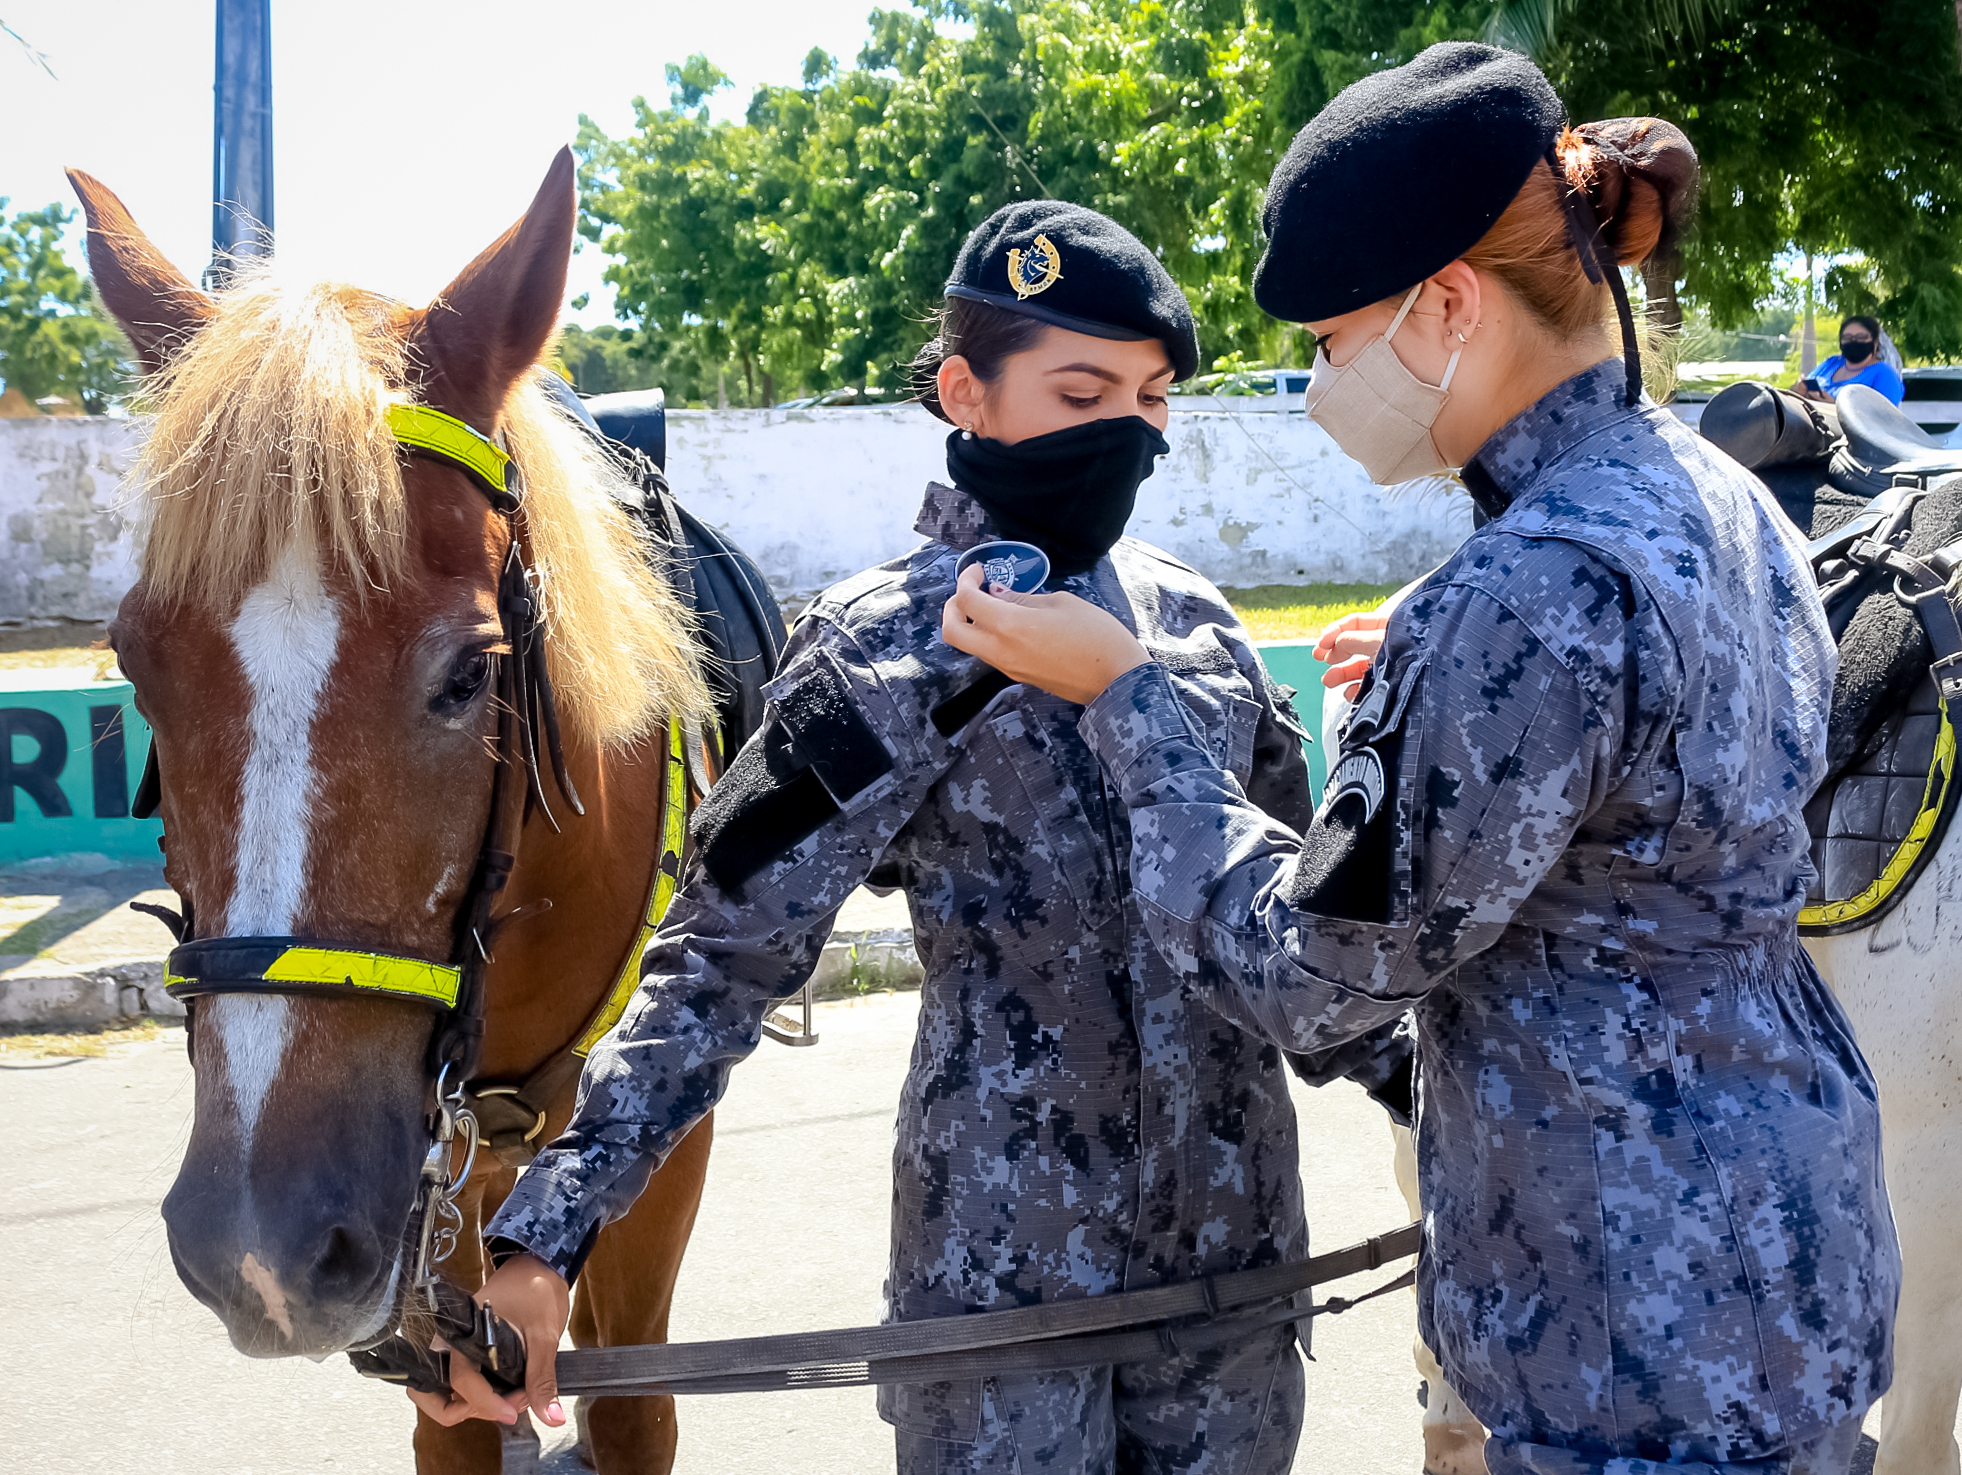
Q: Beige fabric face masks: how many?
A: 1